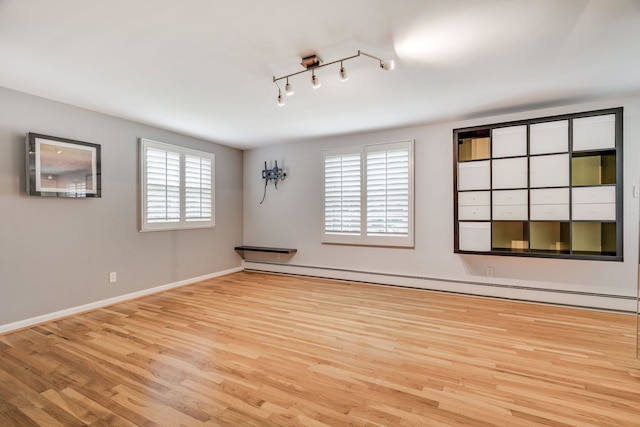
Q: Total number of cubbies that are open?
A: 5